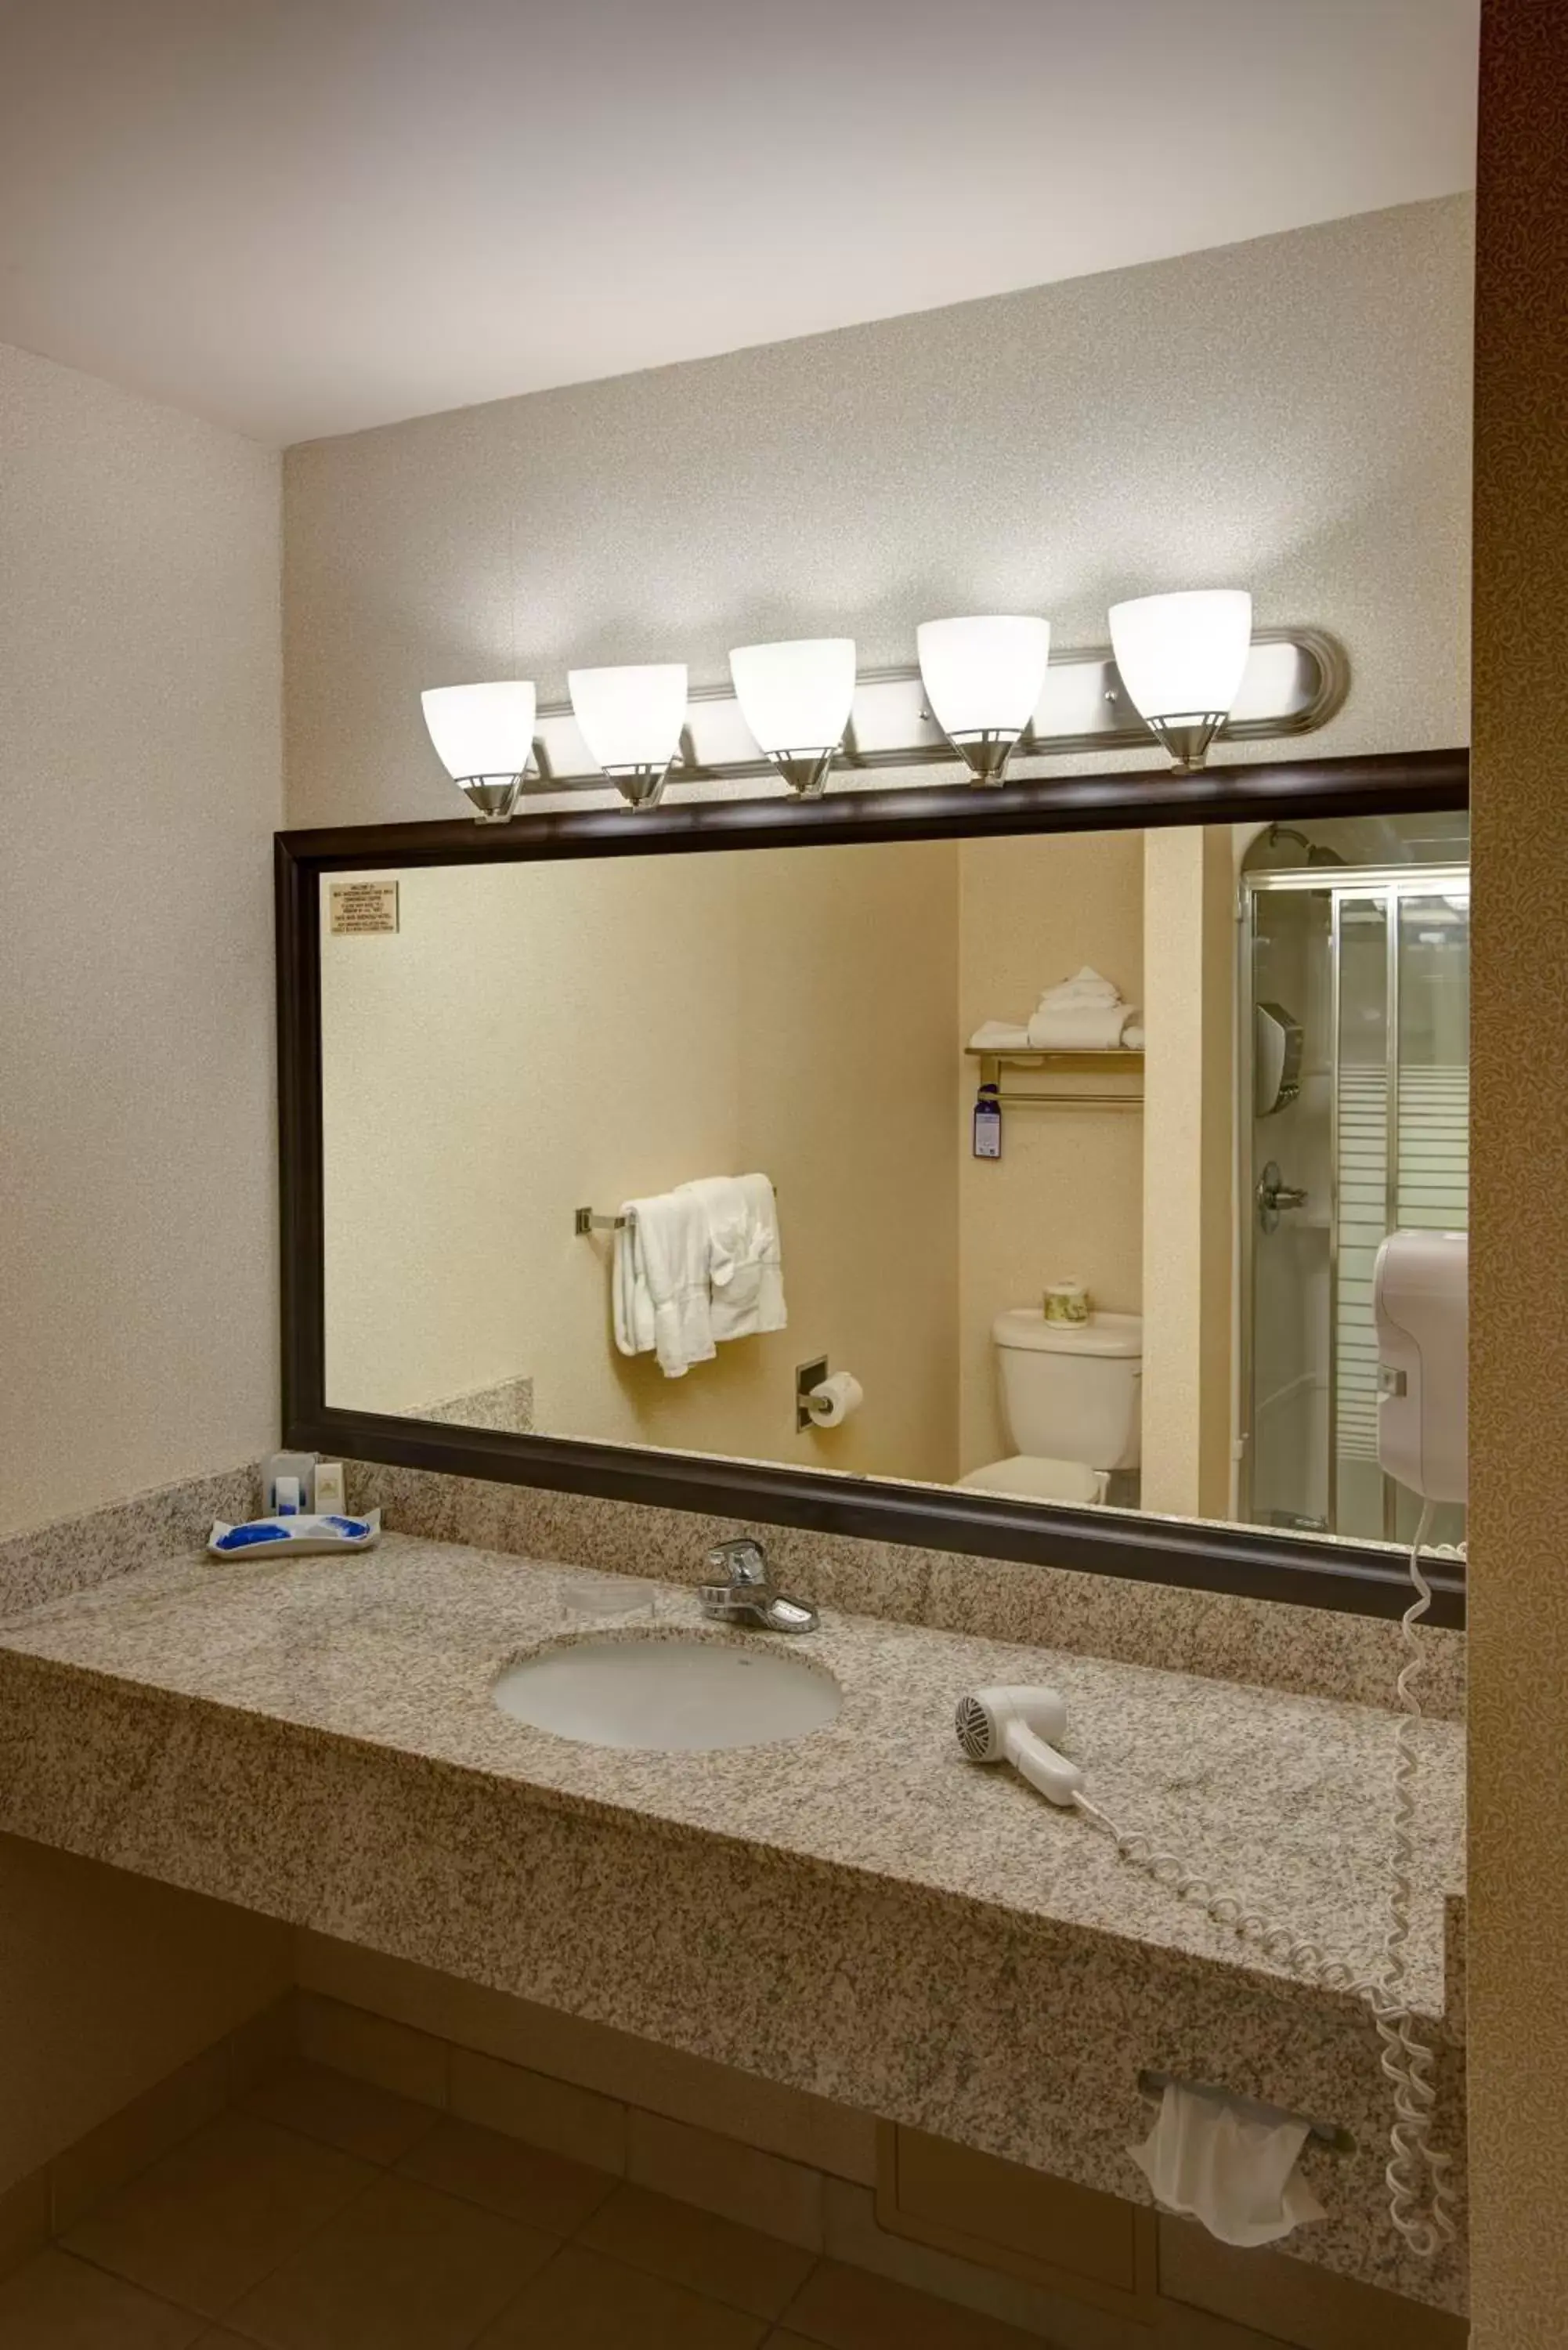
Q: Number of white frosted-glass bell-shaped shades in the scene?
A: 5